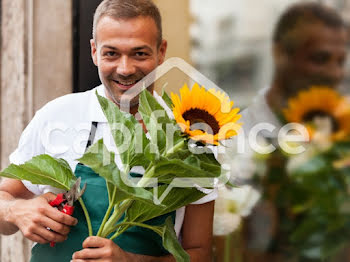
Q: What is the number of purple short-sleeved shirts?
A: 0